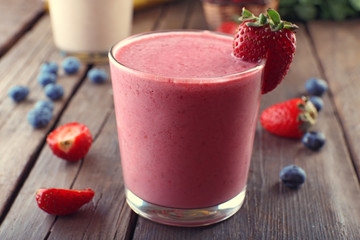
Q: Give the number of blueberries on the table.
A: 12